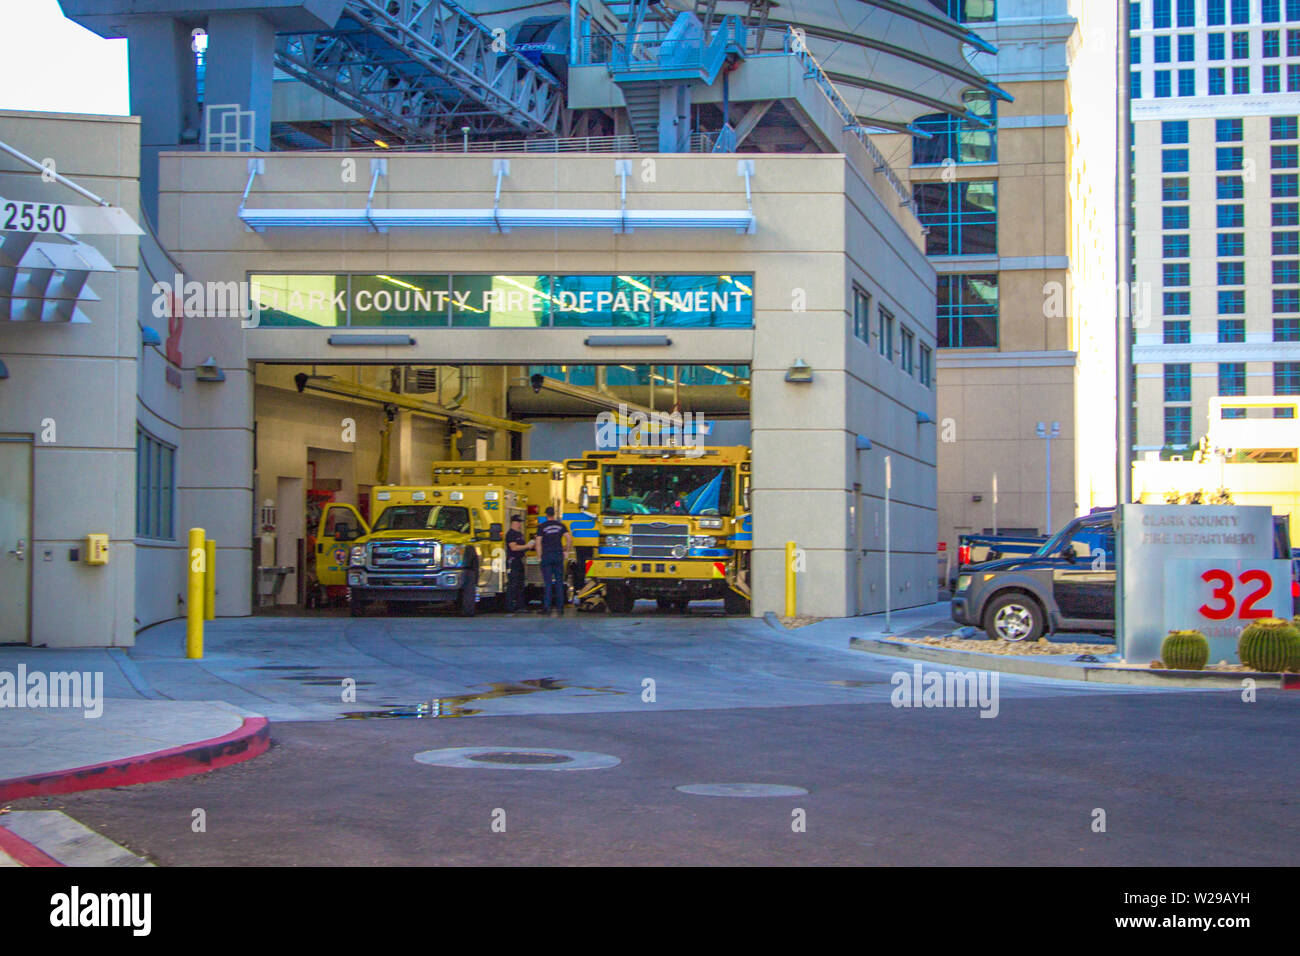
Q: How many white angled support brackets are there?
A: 5